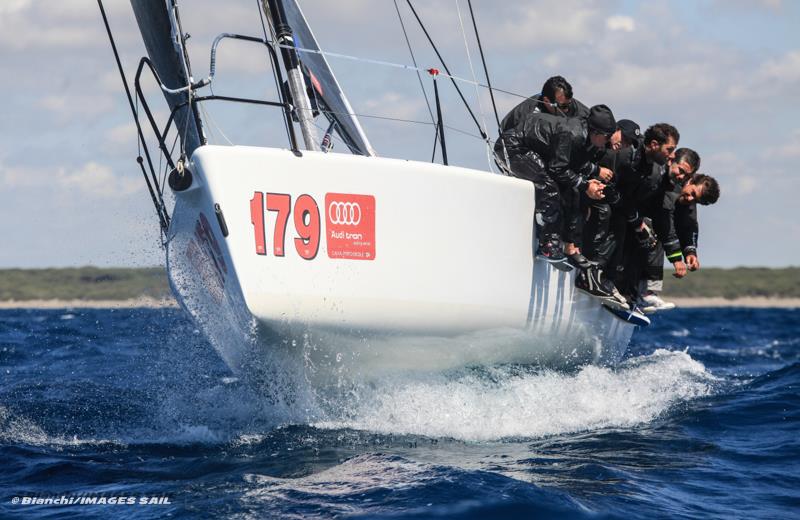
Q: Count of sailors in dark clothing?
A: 6